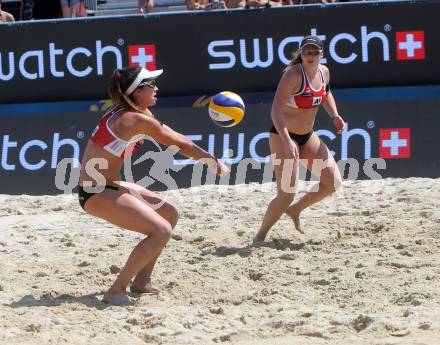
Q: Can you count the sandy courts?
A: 1